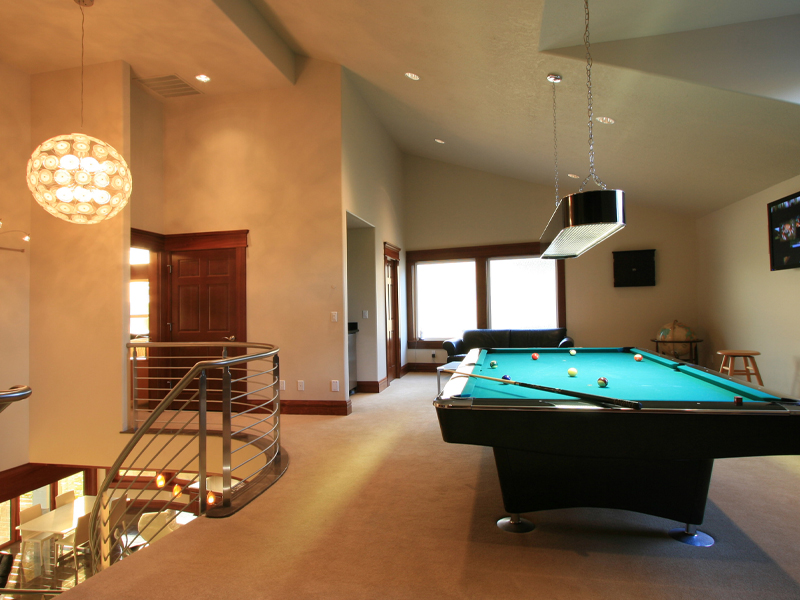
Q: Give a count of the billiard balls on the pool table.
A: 7